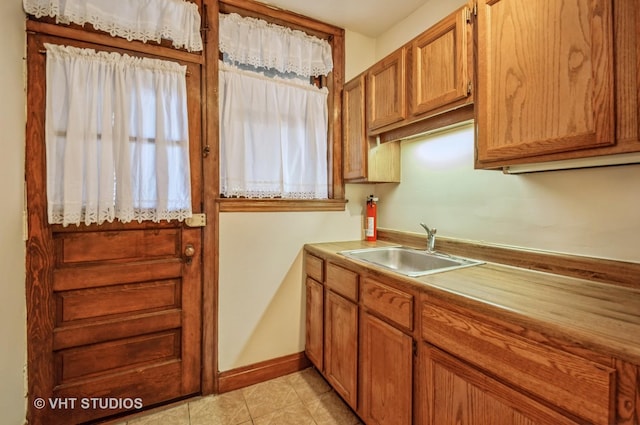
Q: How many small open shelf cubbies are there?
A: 0